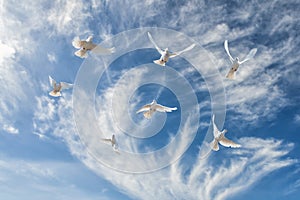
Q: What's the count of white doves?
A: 7